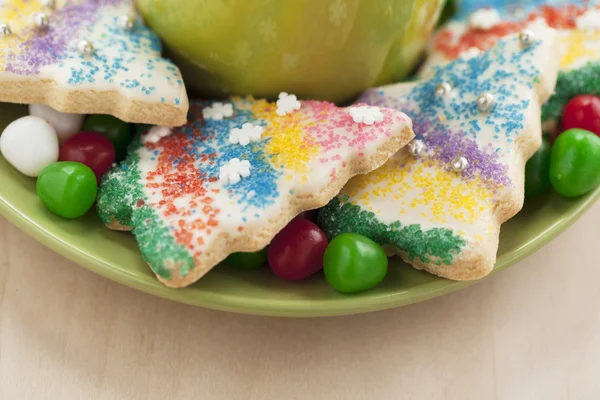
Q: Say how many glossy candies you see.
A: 11